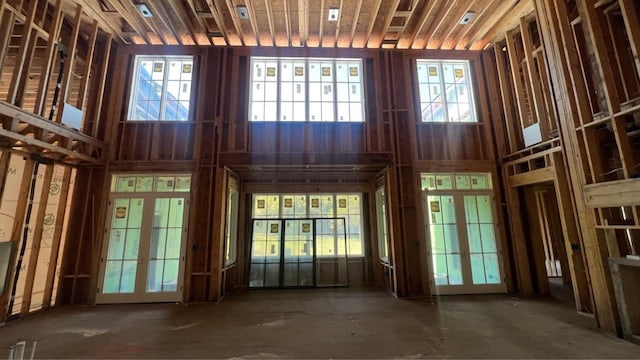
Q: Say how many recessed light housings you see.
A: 4